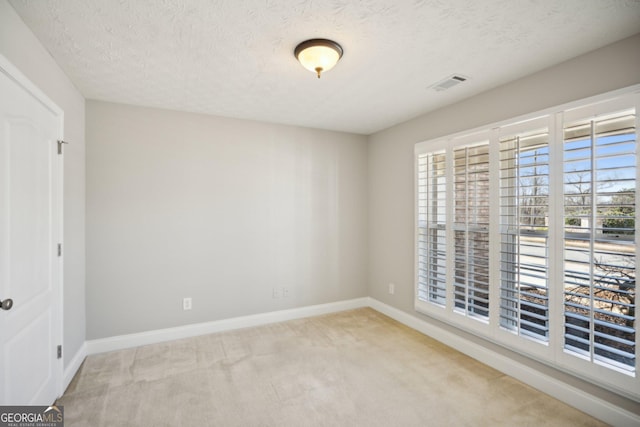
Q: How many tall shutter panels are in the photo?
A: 4